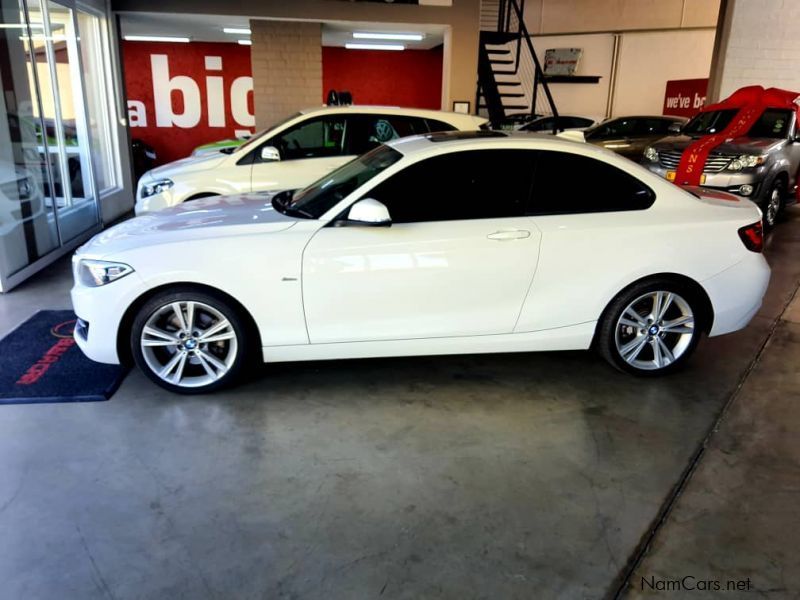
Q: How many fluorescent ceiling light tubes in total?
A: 5